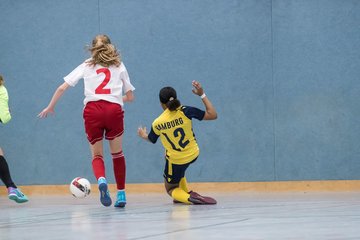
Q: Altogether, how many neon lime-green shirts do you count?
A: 1